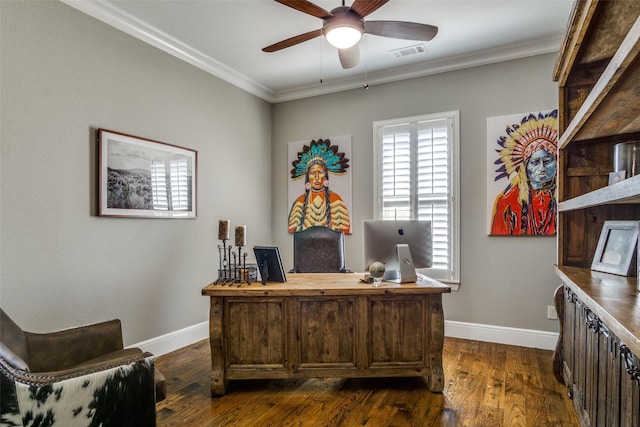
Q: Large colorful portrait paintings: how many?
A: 2